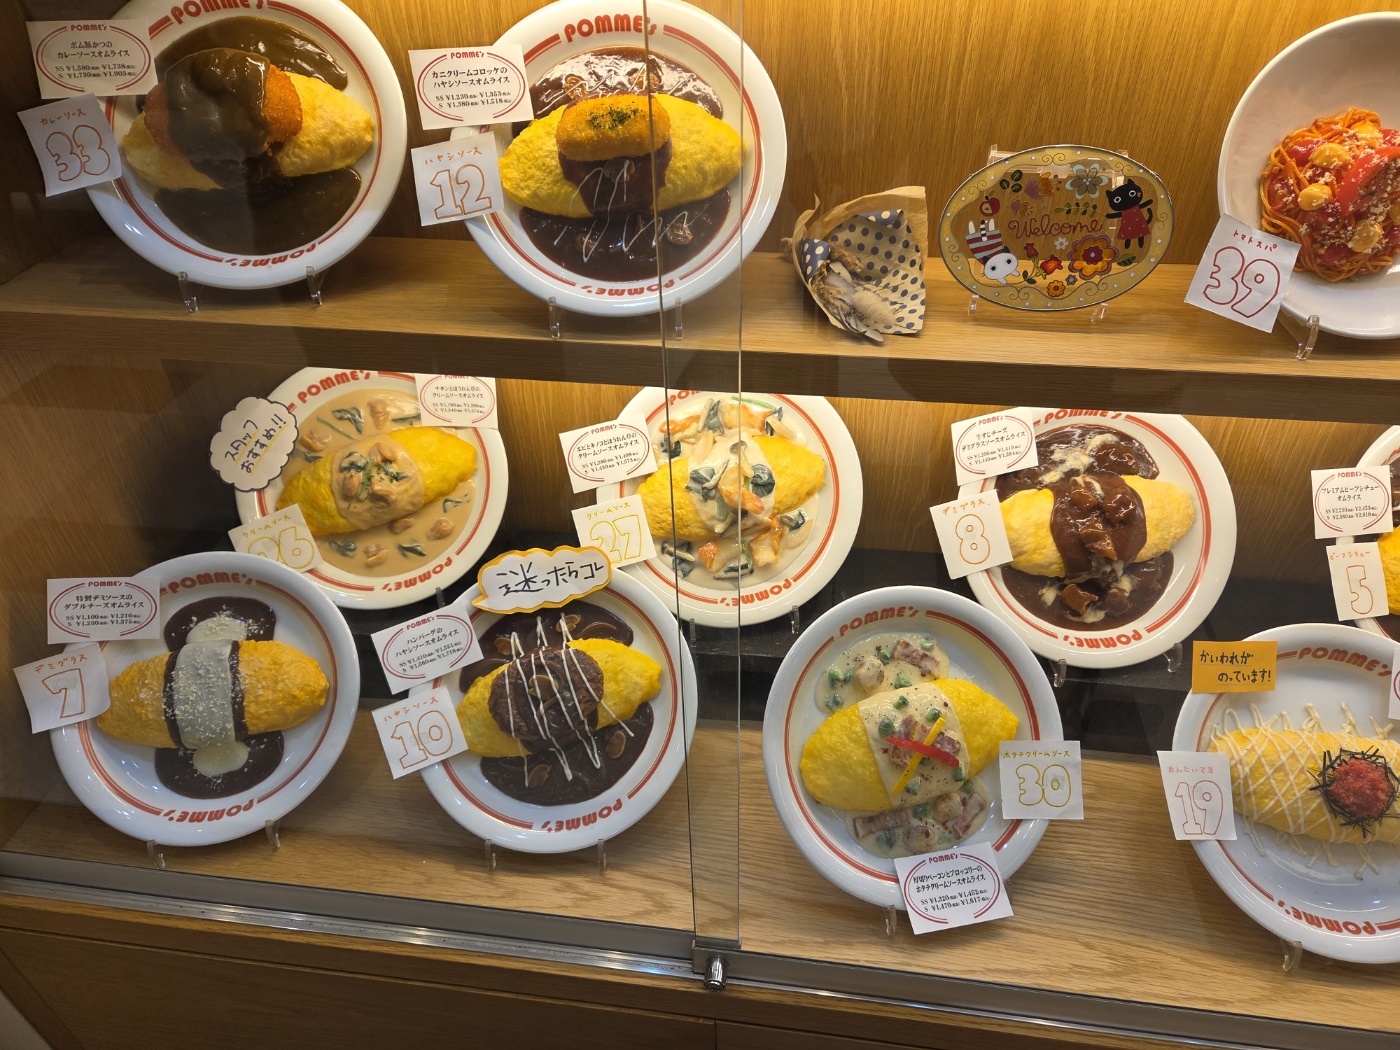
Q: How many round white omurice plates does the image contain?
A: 10